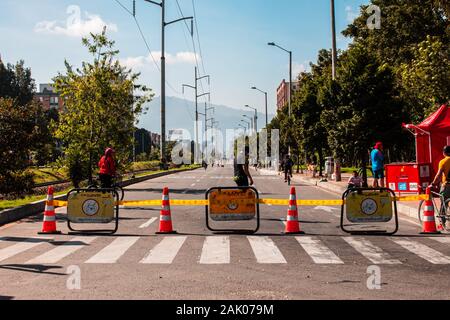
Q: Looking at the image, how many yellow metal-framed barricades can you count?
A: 3